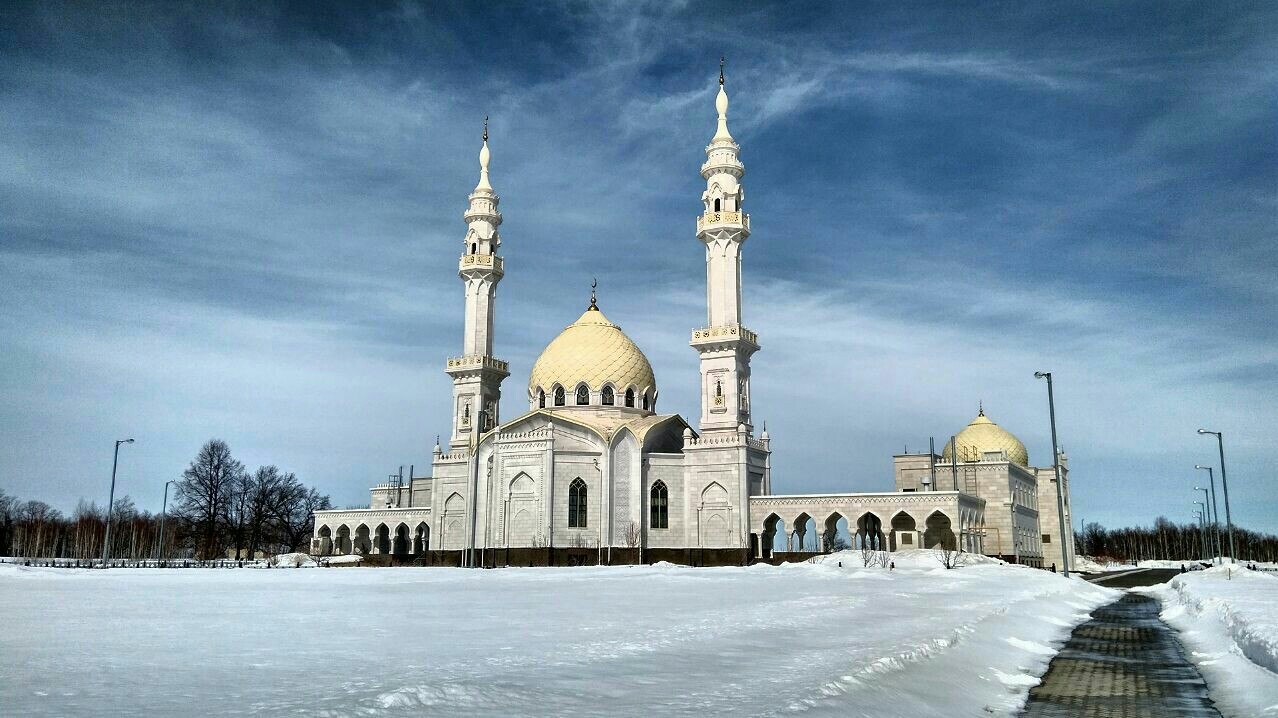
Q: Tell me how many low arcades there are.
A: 2